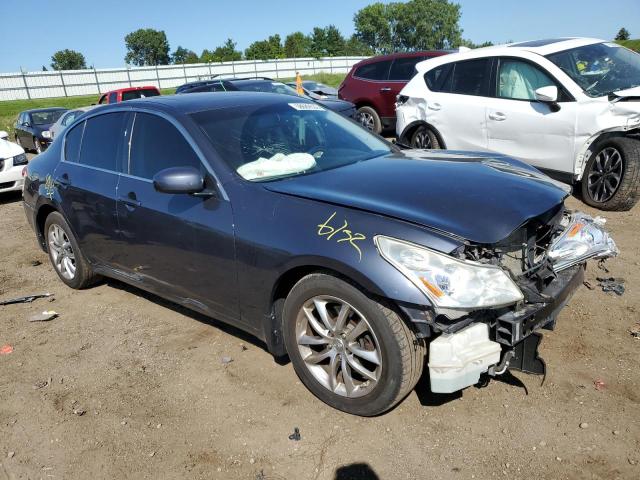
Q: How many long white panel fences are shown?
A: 1